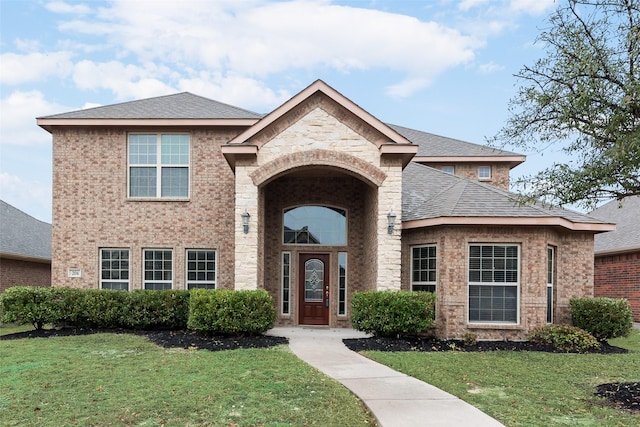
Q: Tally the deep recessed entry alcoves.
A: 1